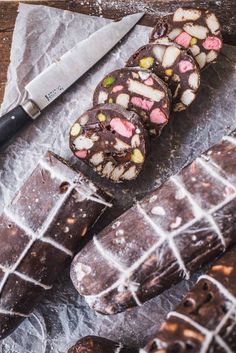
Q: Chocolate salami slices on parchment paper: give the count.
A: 4